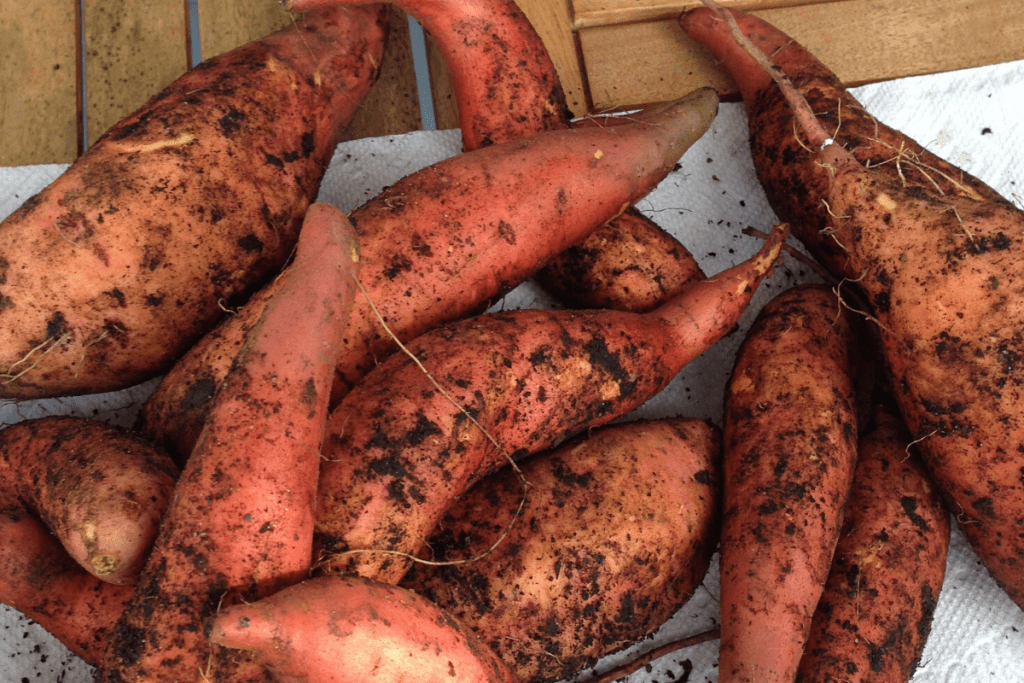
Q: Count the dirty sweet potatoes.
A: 13